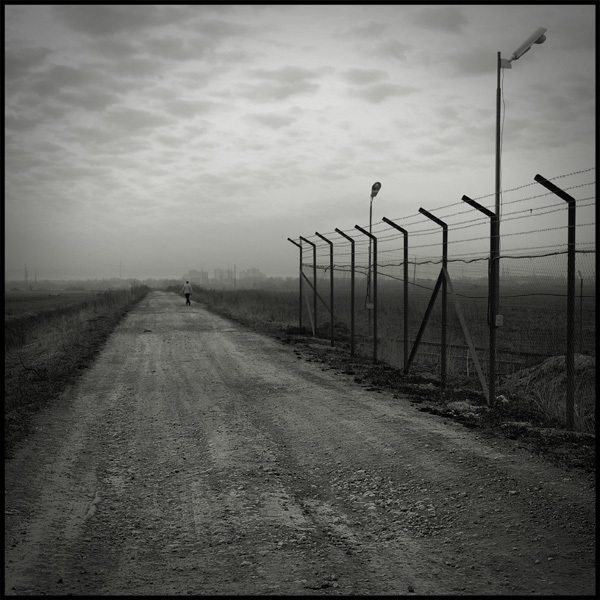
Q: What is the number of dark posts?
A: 9